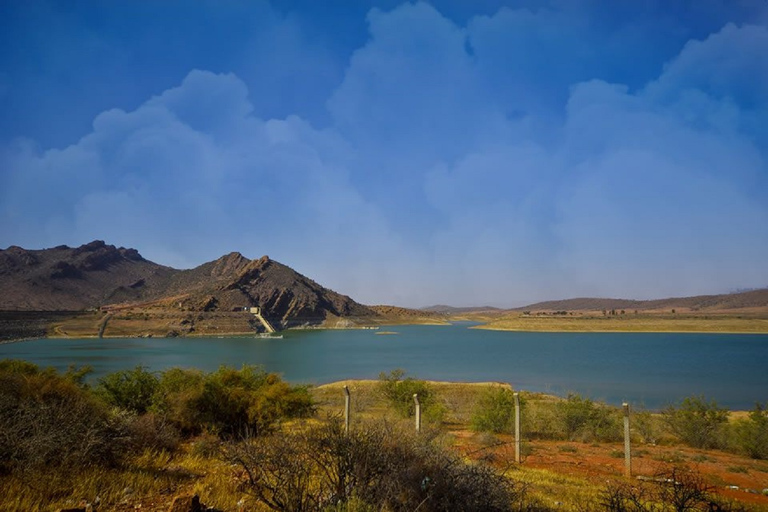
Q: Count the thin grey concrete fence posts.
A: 4